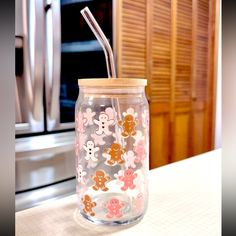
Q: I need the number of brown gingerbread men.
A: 4